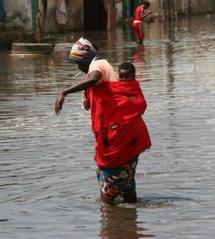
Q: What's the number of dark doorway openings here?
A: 1